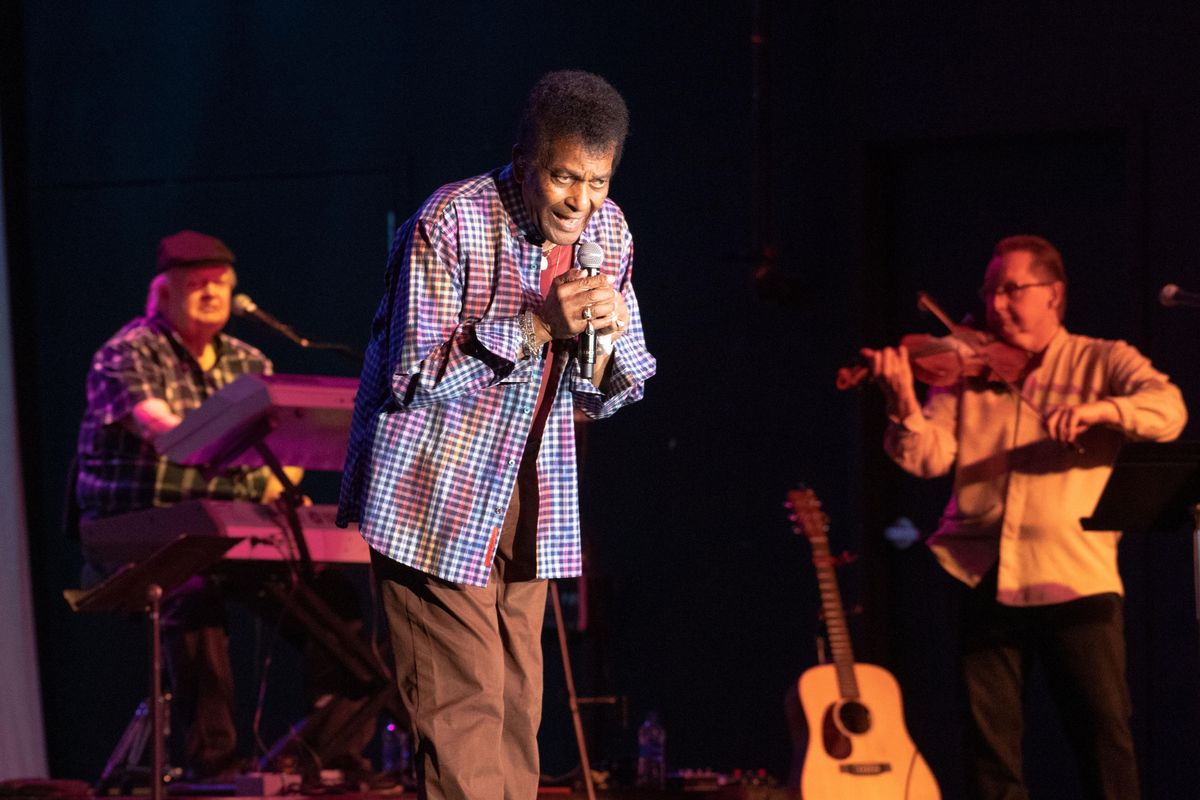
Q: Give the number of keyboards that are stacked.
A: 2